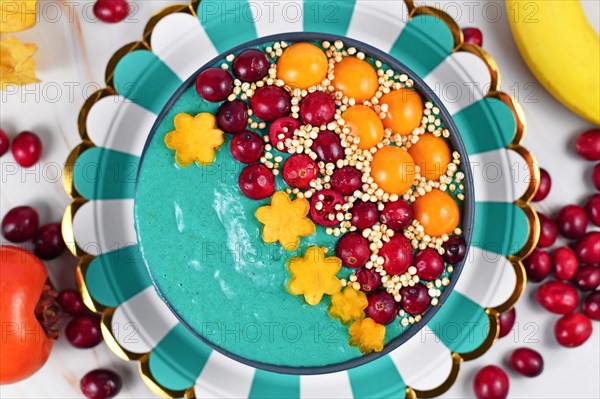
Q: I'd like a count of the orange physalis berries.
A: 7